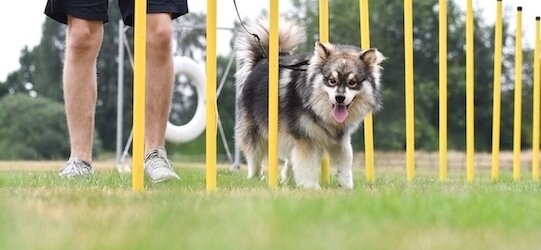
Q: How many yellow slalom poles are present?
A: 11